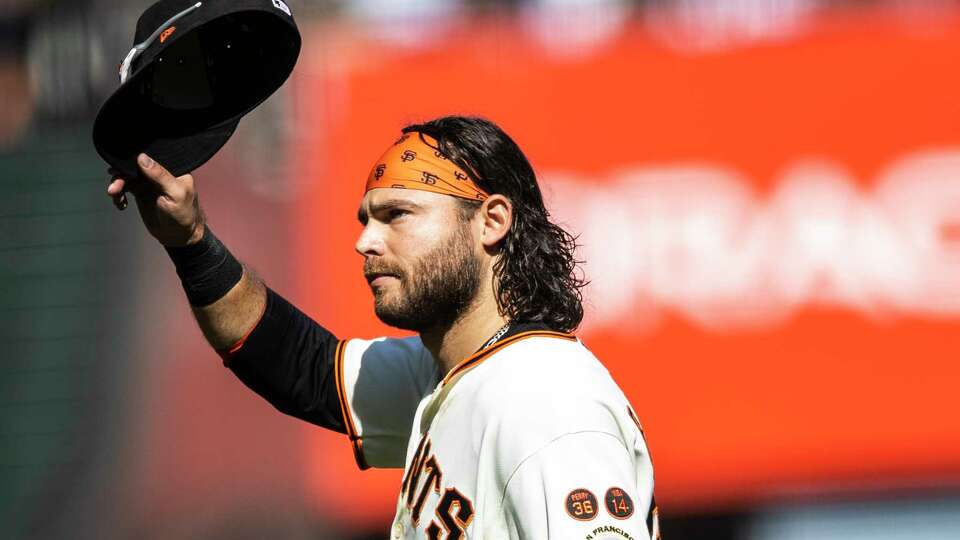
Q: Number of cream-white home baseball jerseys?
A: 1